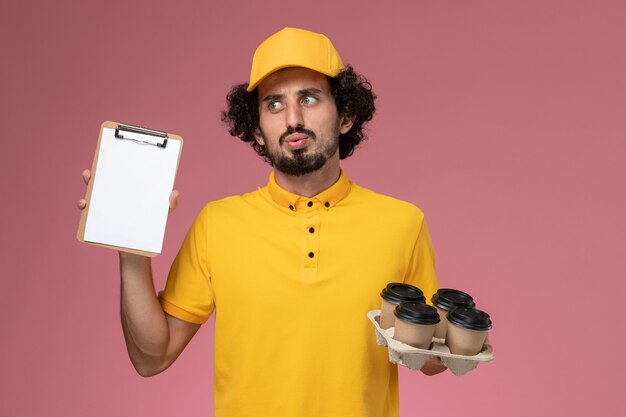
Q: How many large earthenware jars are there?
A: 0